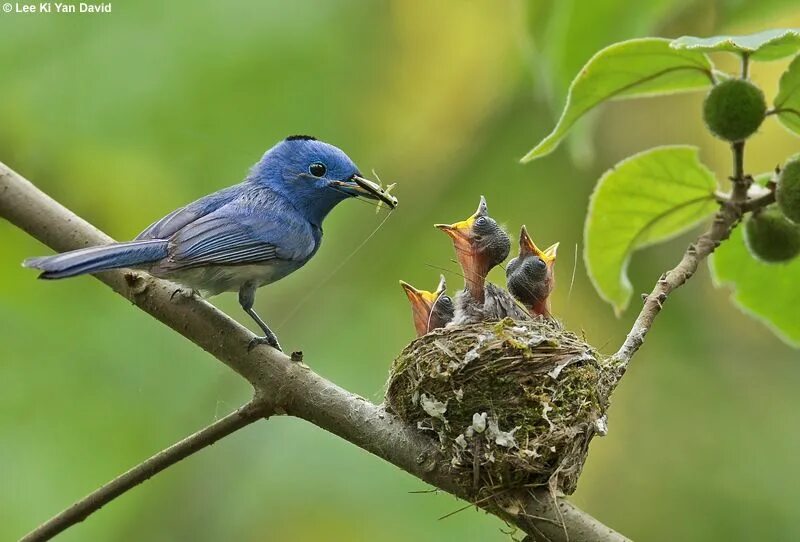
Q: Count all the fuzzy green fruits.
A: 3